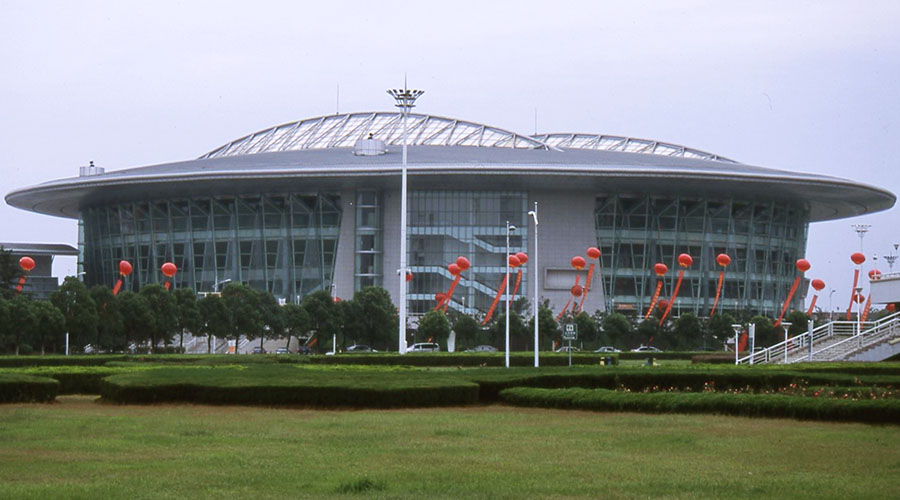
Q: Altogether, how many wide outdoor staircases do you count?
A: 1